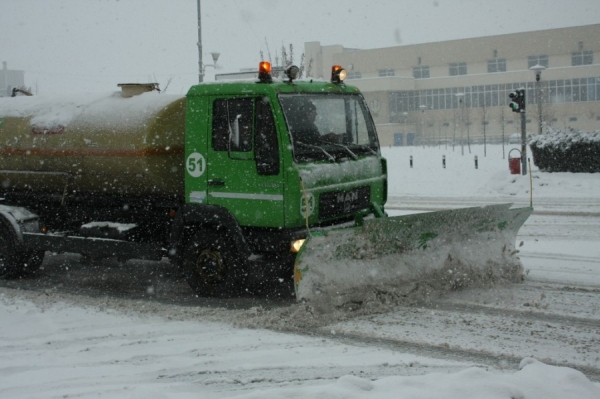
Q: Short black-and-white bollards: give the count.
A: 3